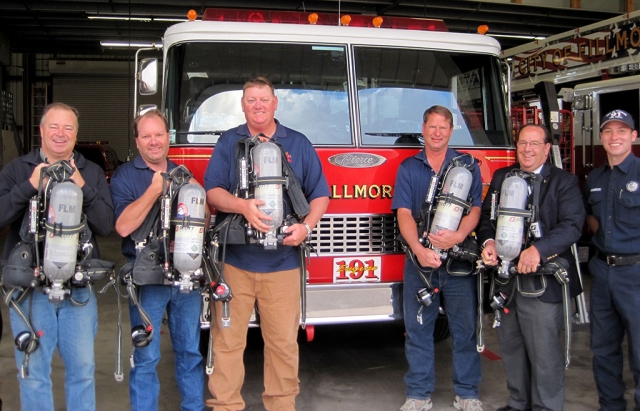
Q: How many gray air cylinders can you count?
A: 5